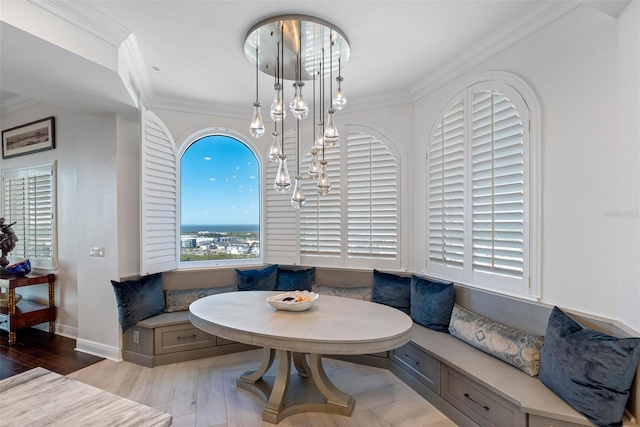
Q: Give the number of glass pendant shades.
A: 12